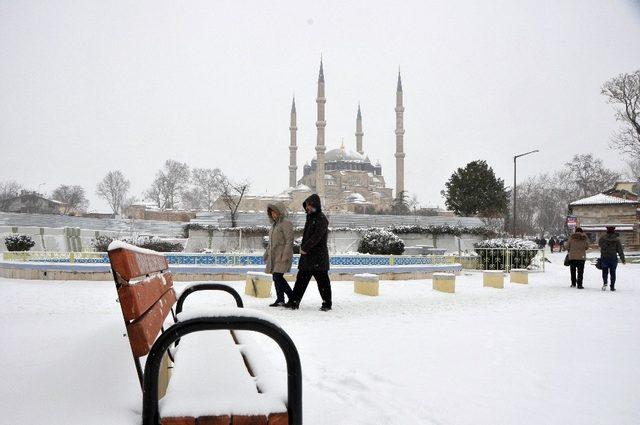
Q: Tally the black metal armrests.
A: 2